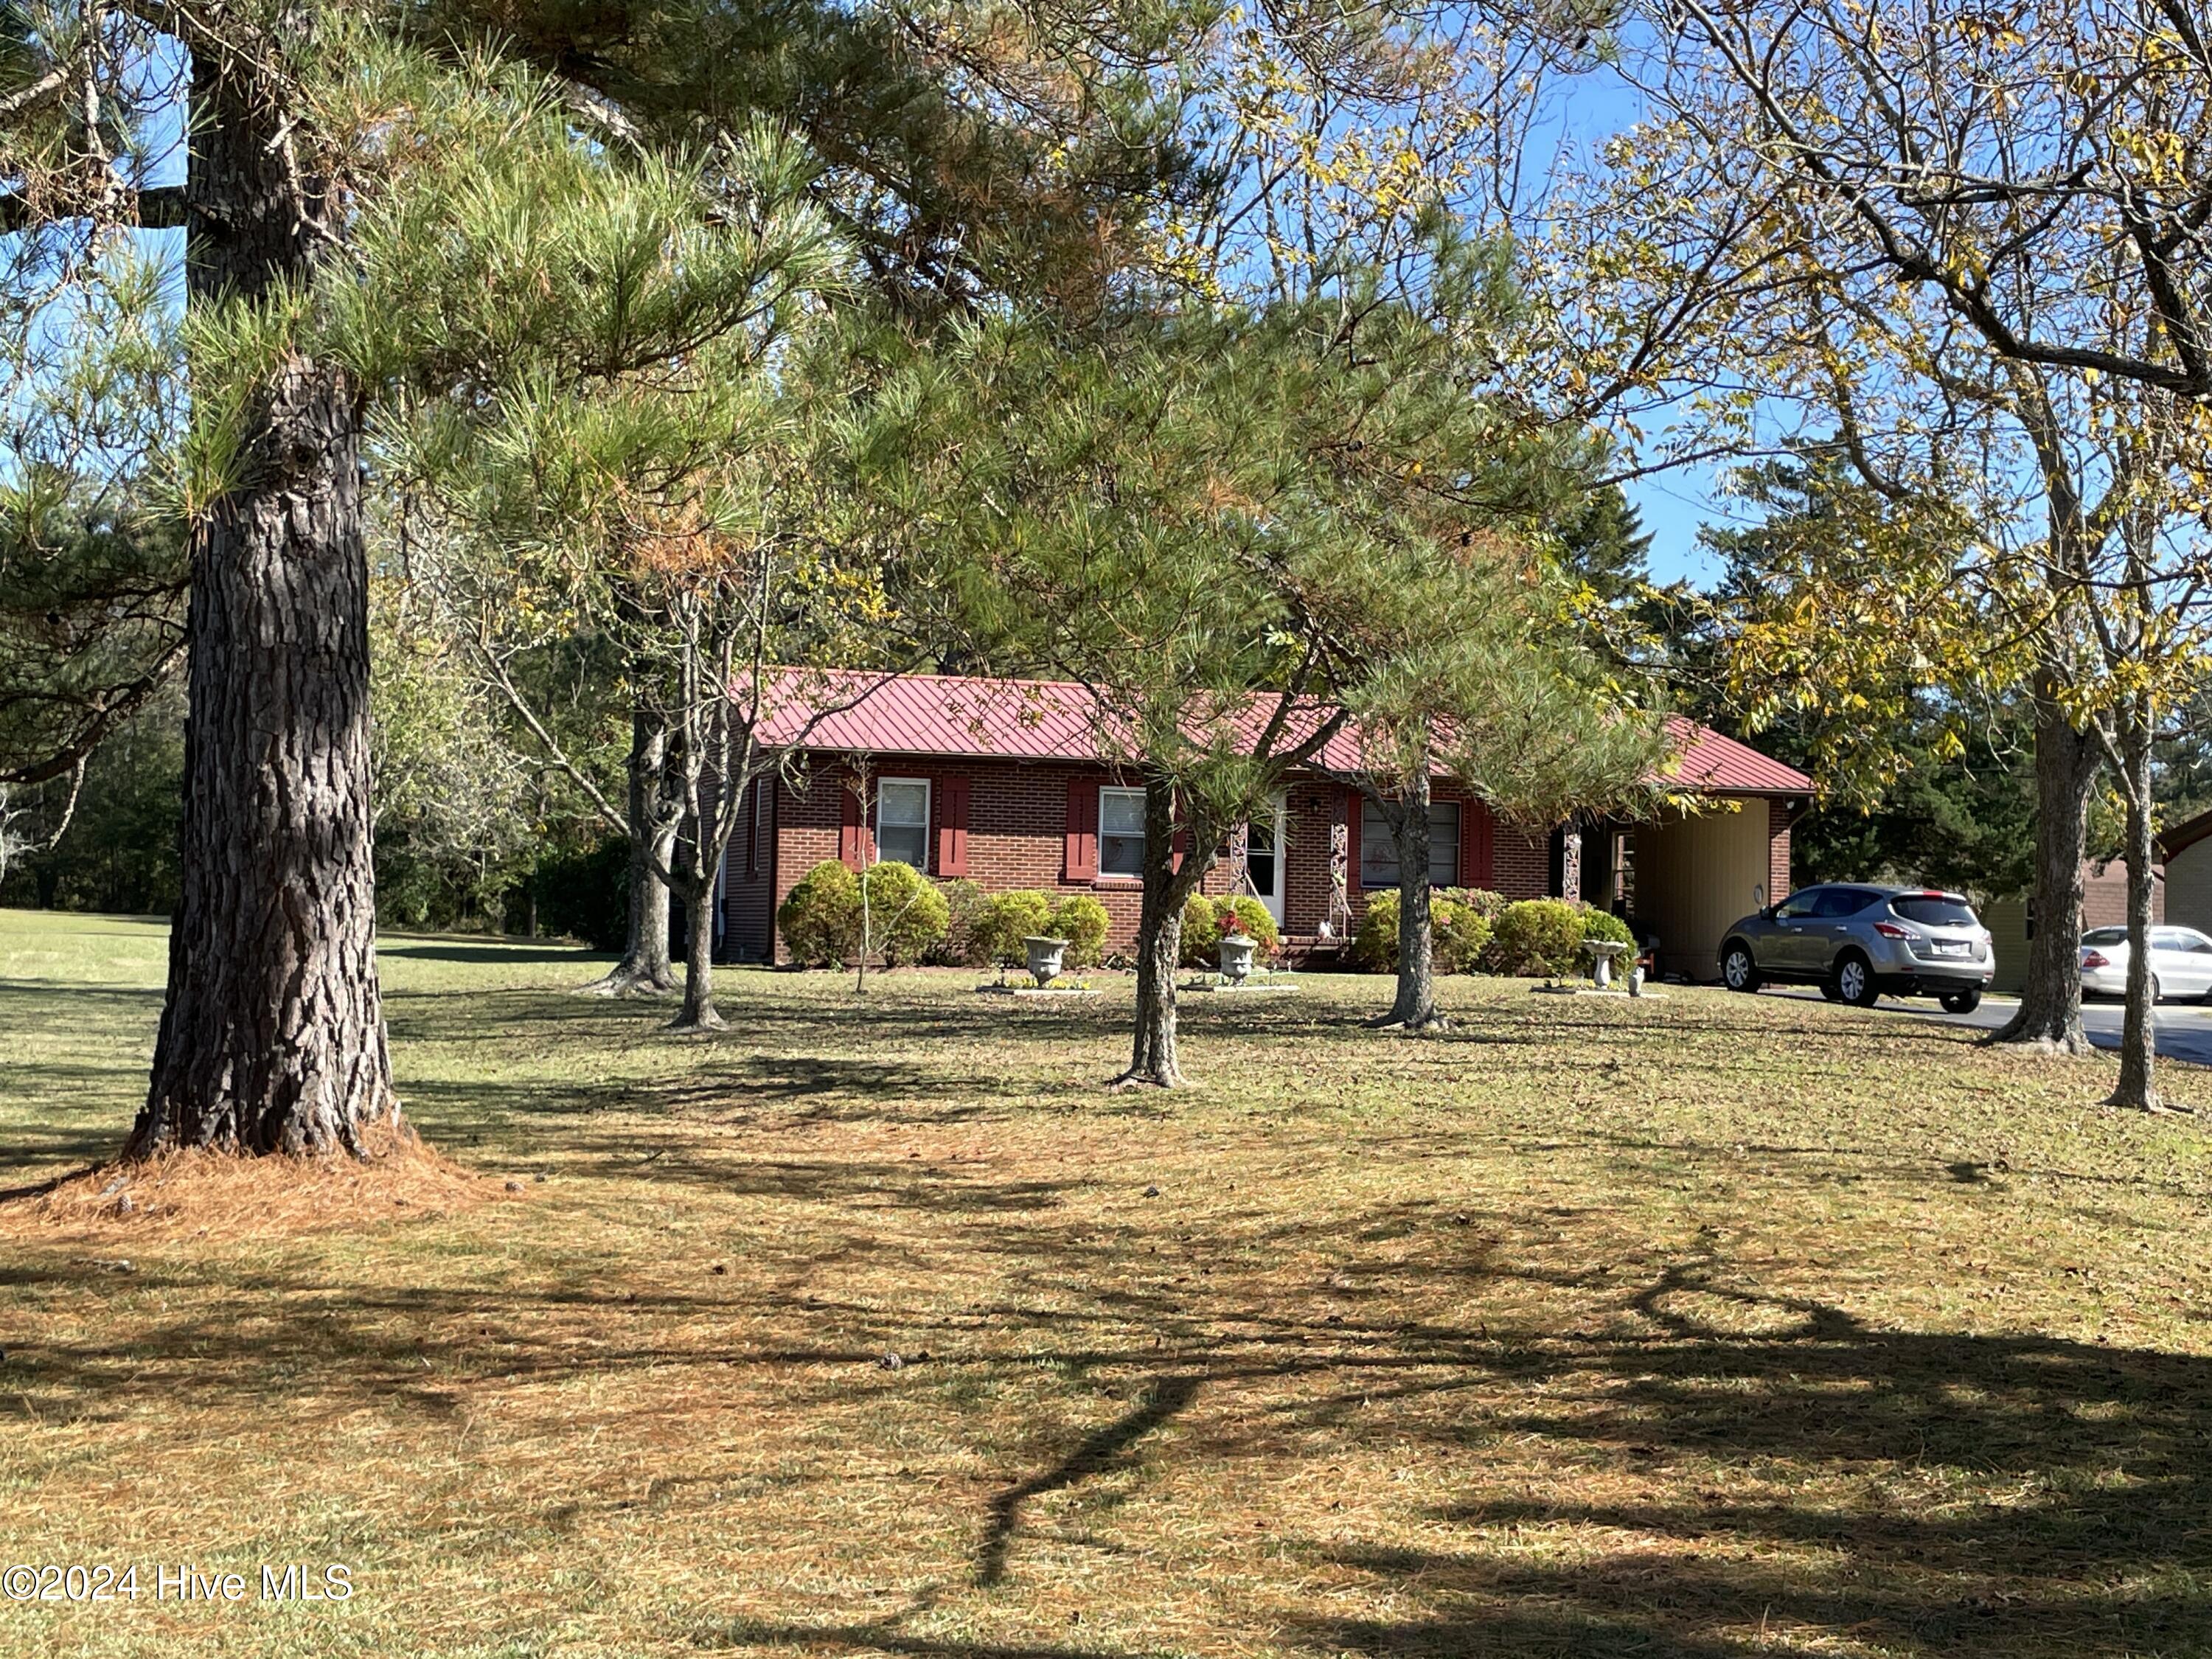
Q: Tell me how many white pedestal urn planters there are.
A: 2